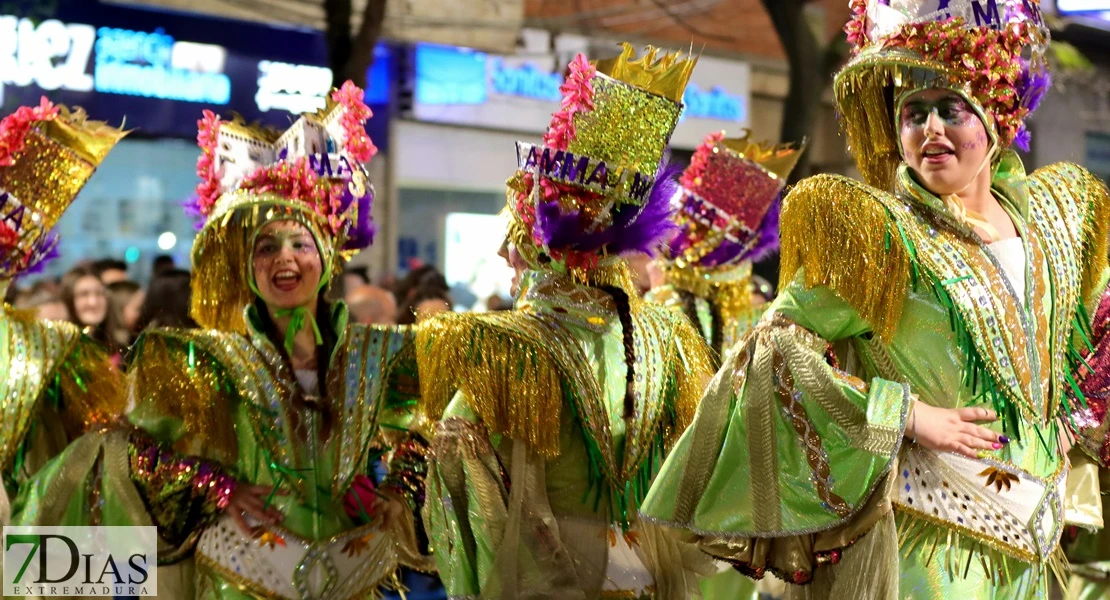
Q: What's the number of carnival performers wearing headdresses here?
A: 5